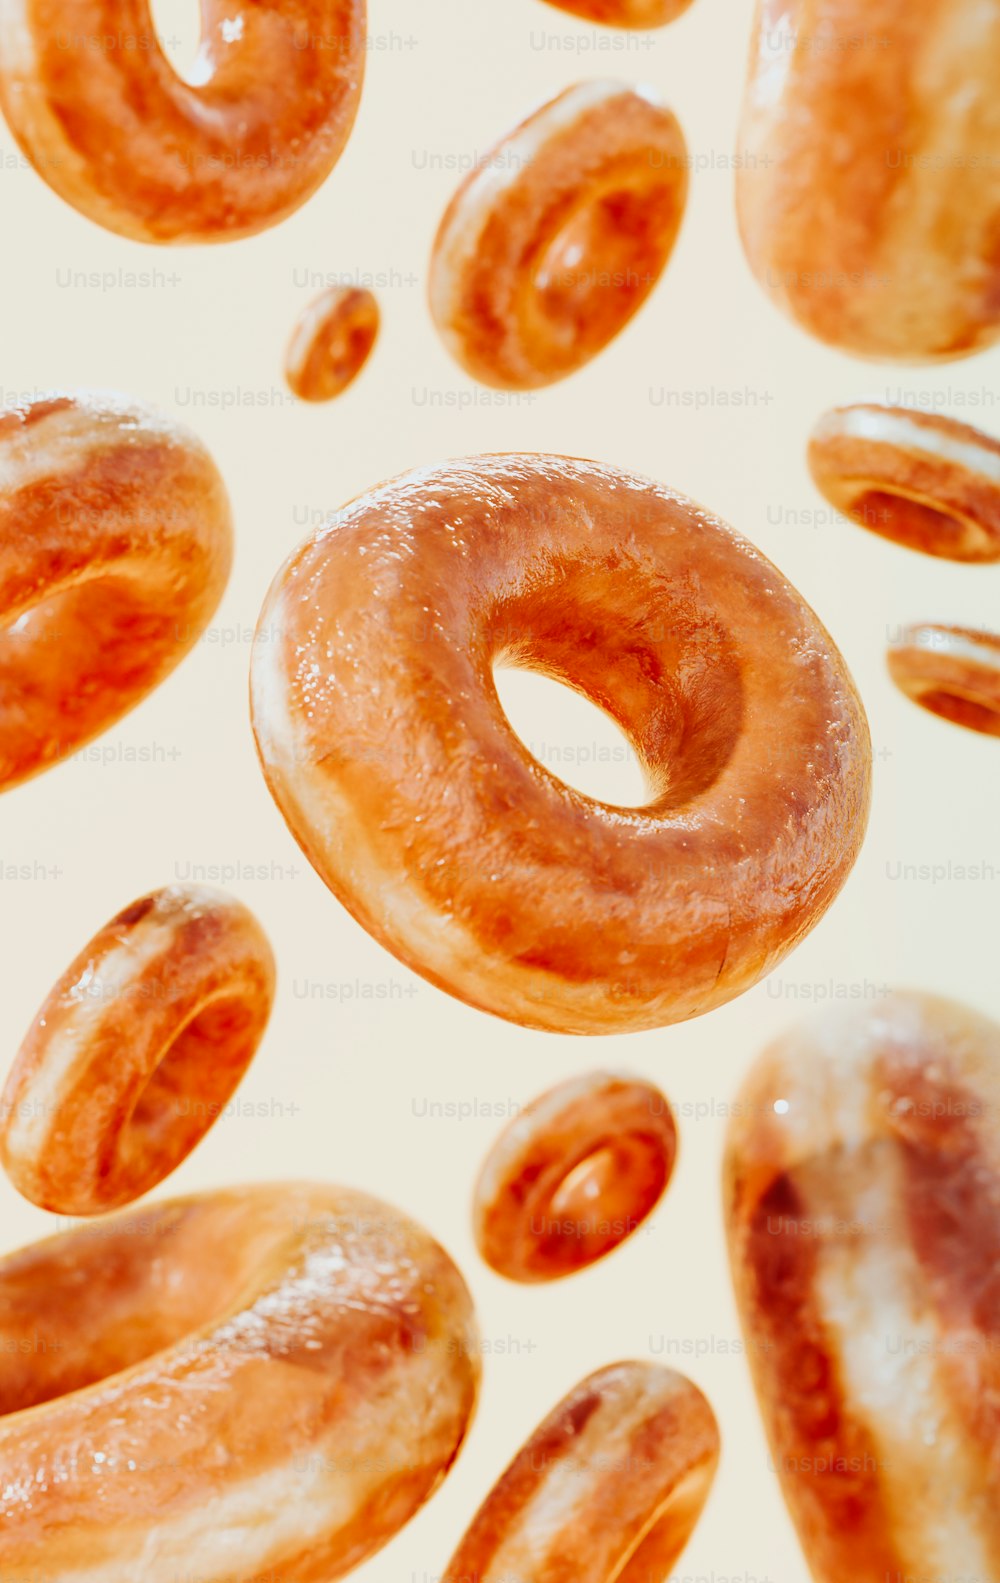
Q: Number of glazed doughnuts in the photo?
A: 14